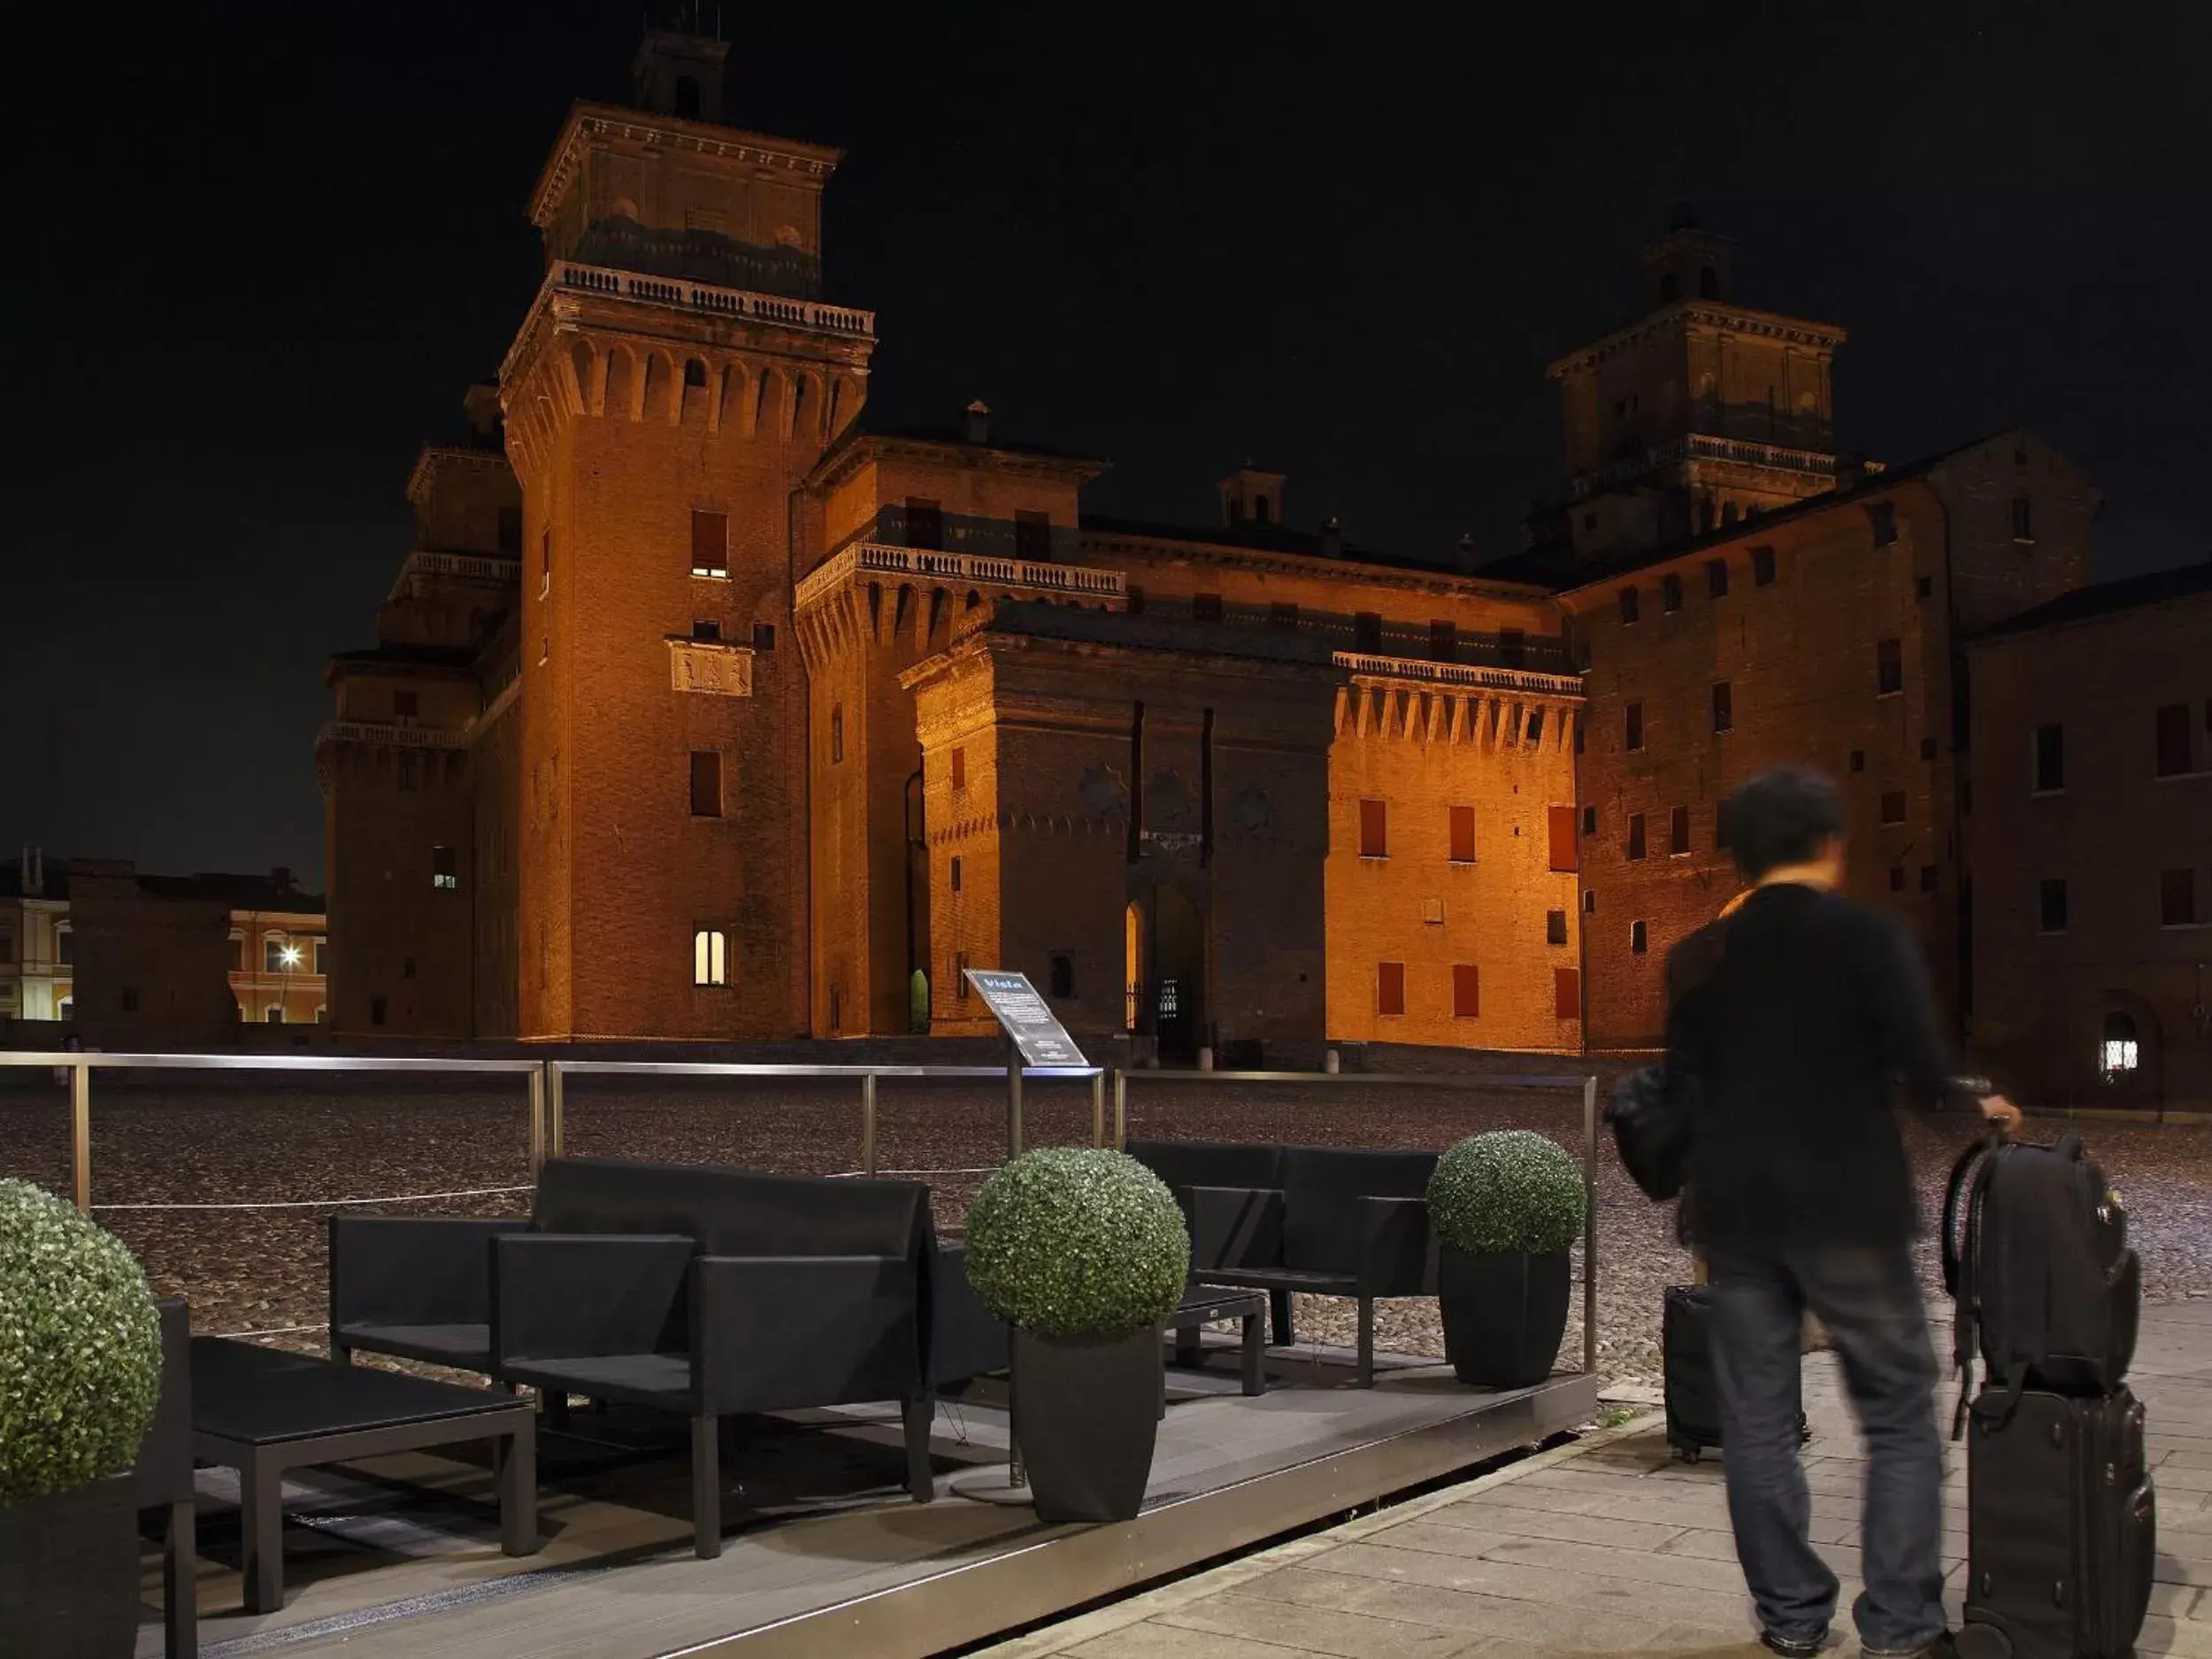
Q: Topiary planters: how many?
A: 3